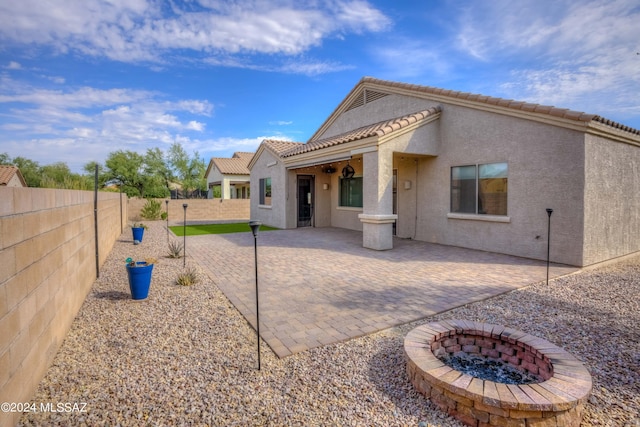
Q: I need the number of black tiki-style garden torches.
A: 4